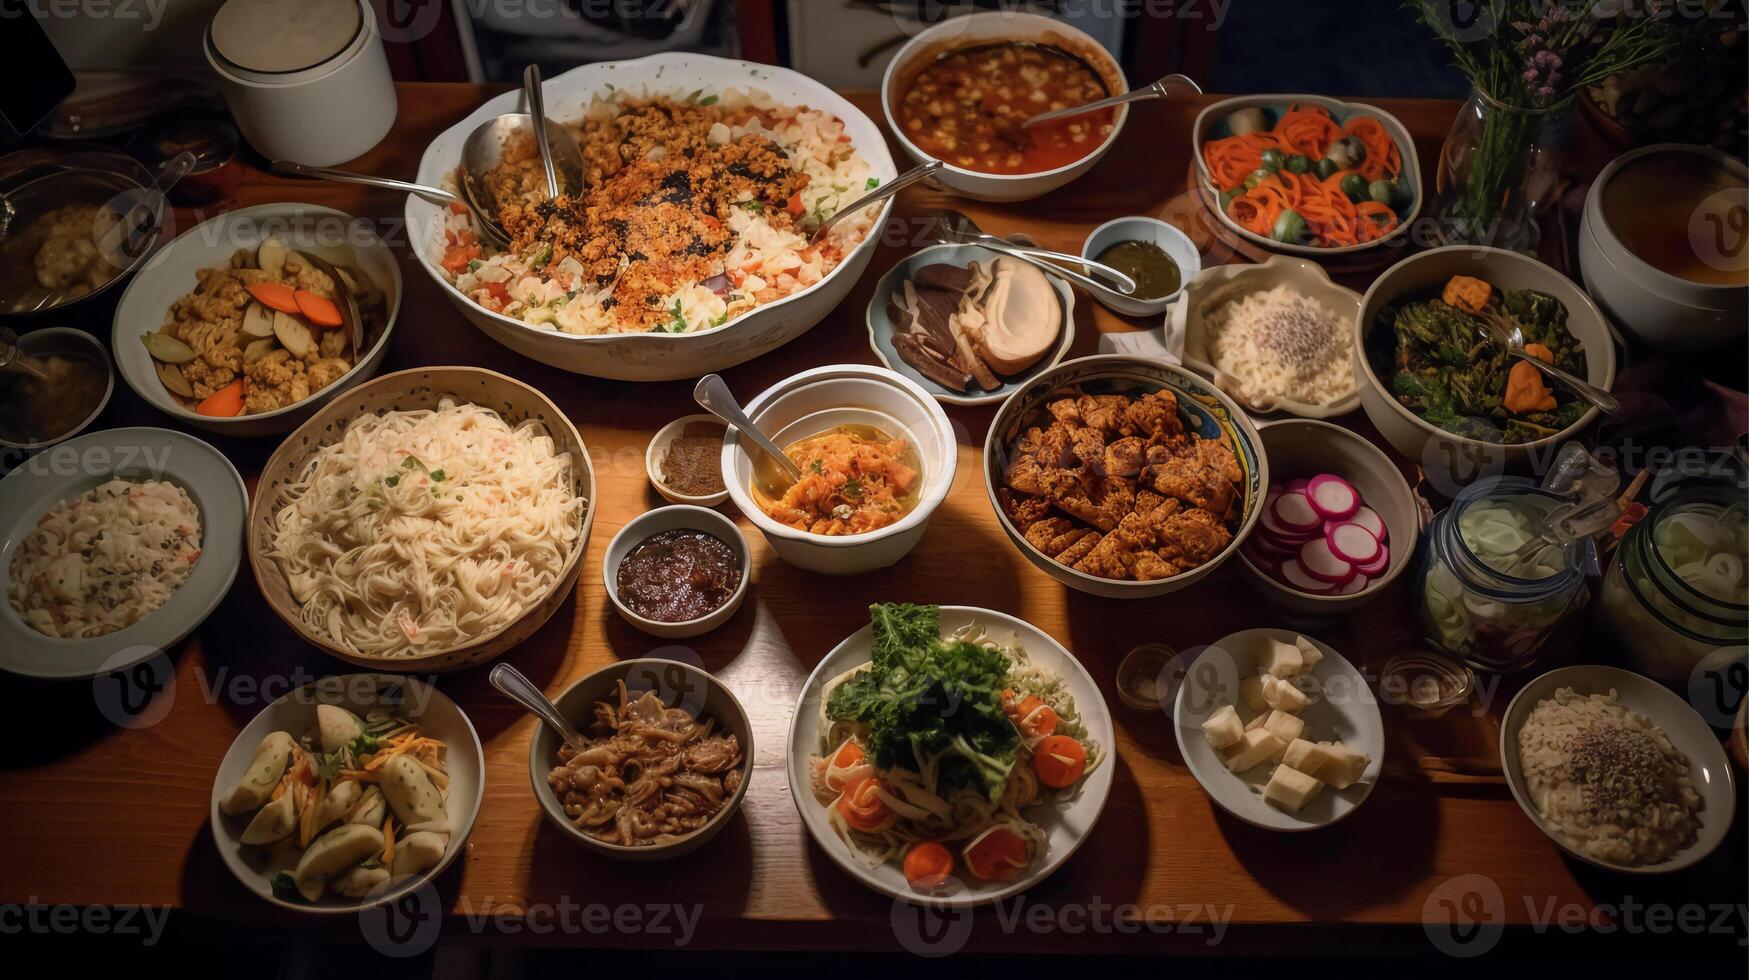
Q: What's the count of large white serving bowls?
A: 1